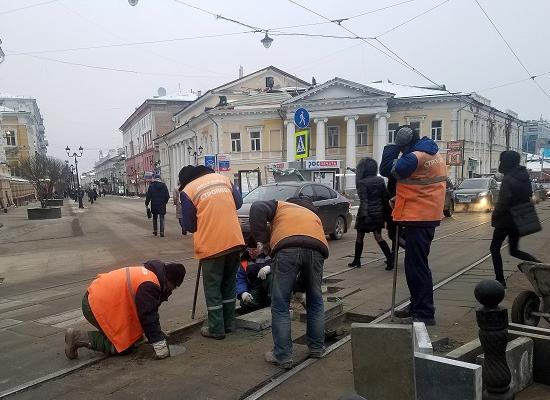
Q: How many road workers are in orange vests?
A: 4